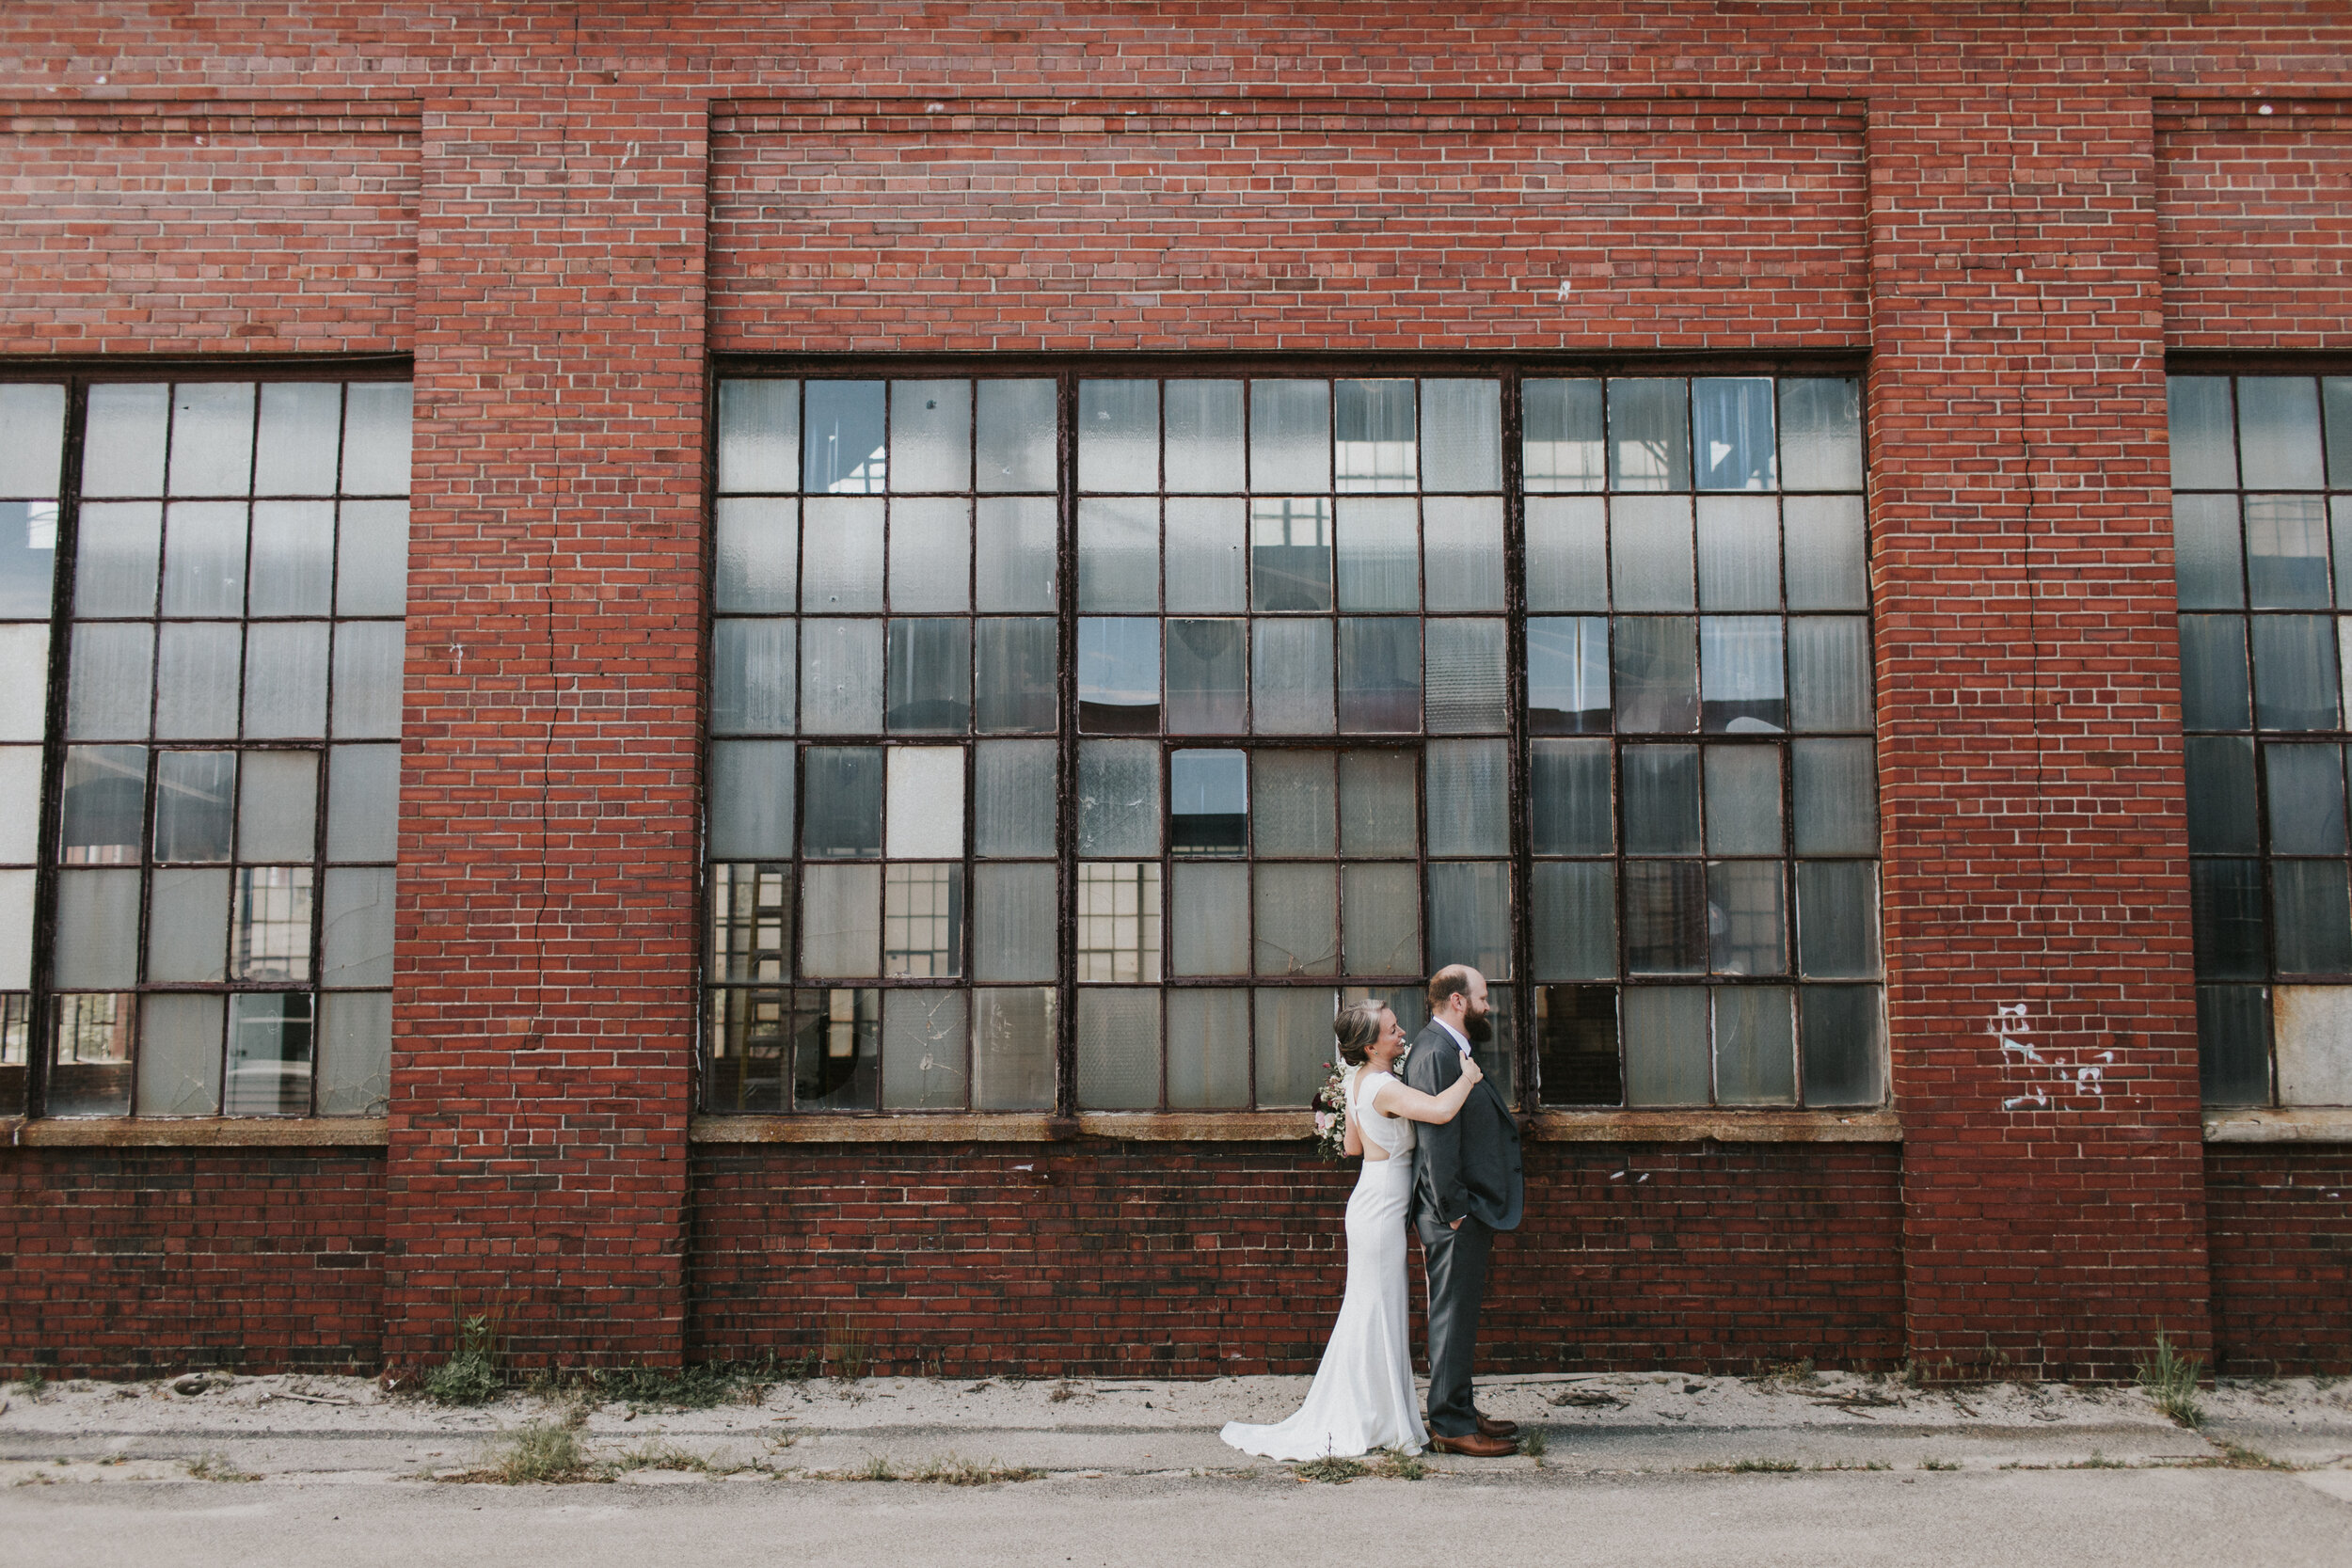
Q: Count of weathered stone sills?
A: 3